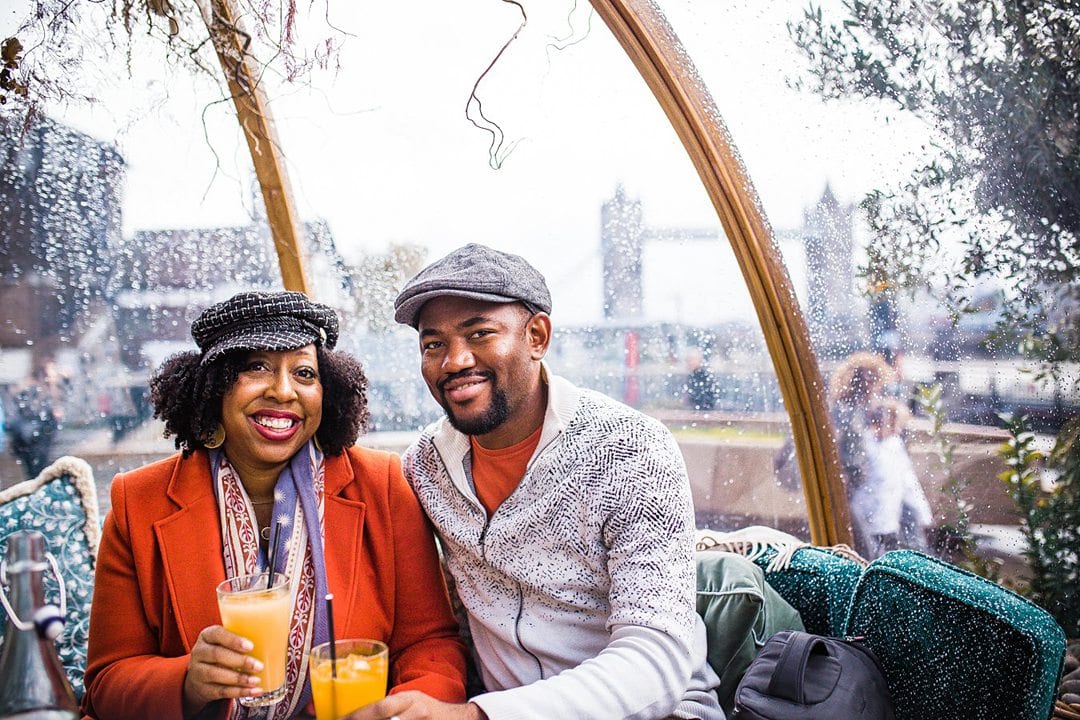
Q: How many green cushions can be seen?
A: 3